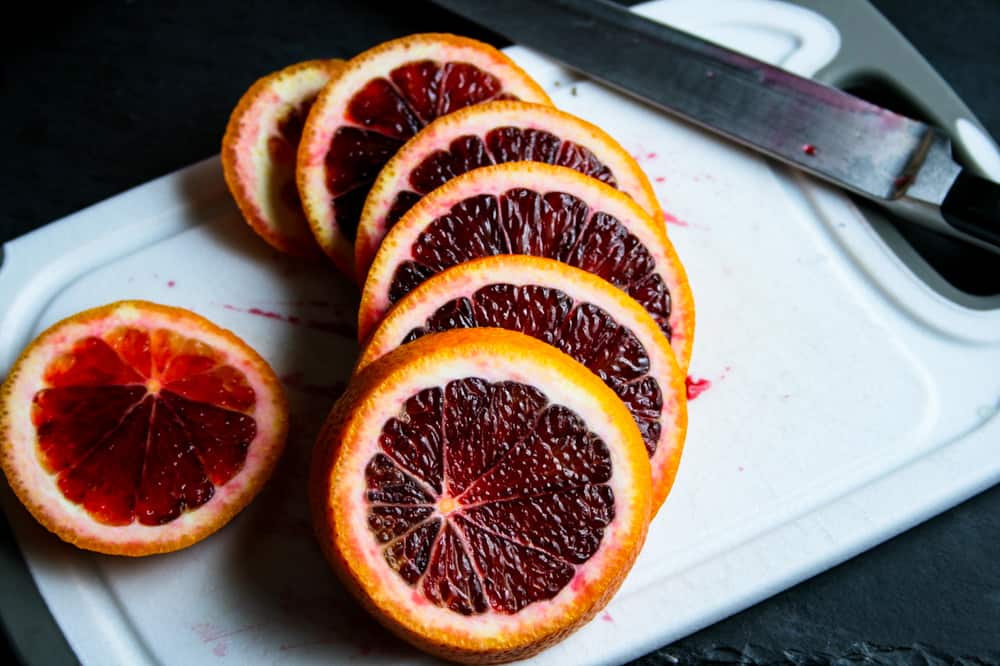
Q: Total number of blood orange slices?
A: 7